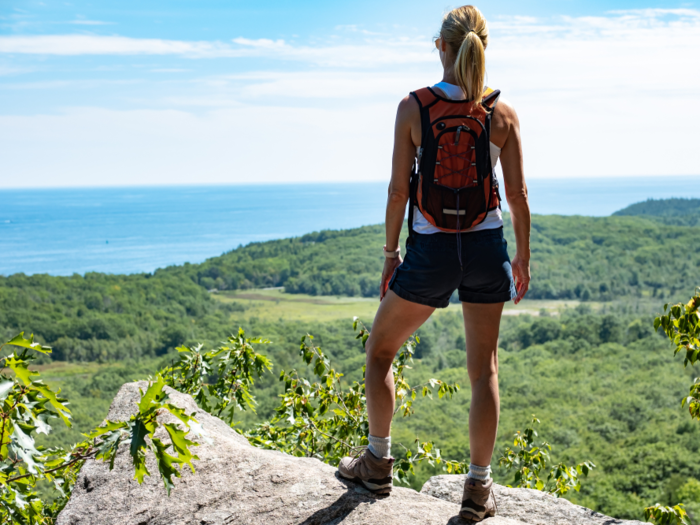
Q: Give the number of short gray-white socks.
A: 2